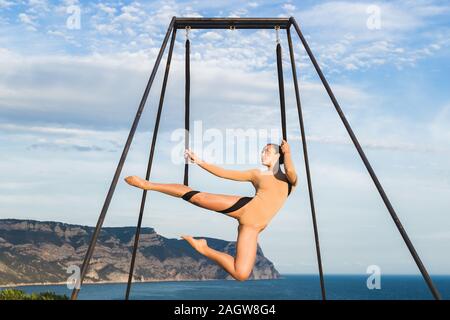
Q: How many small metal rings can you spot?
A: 3